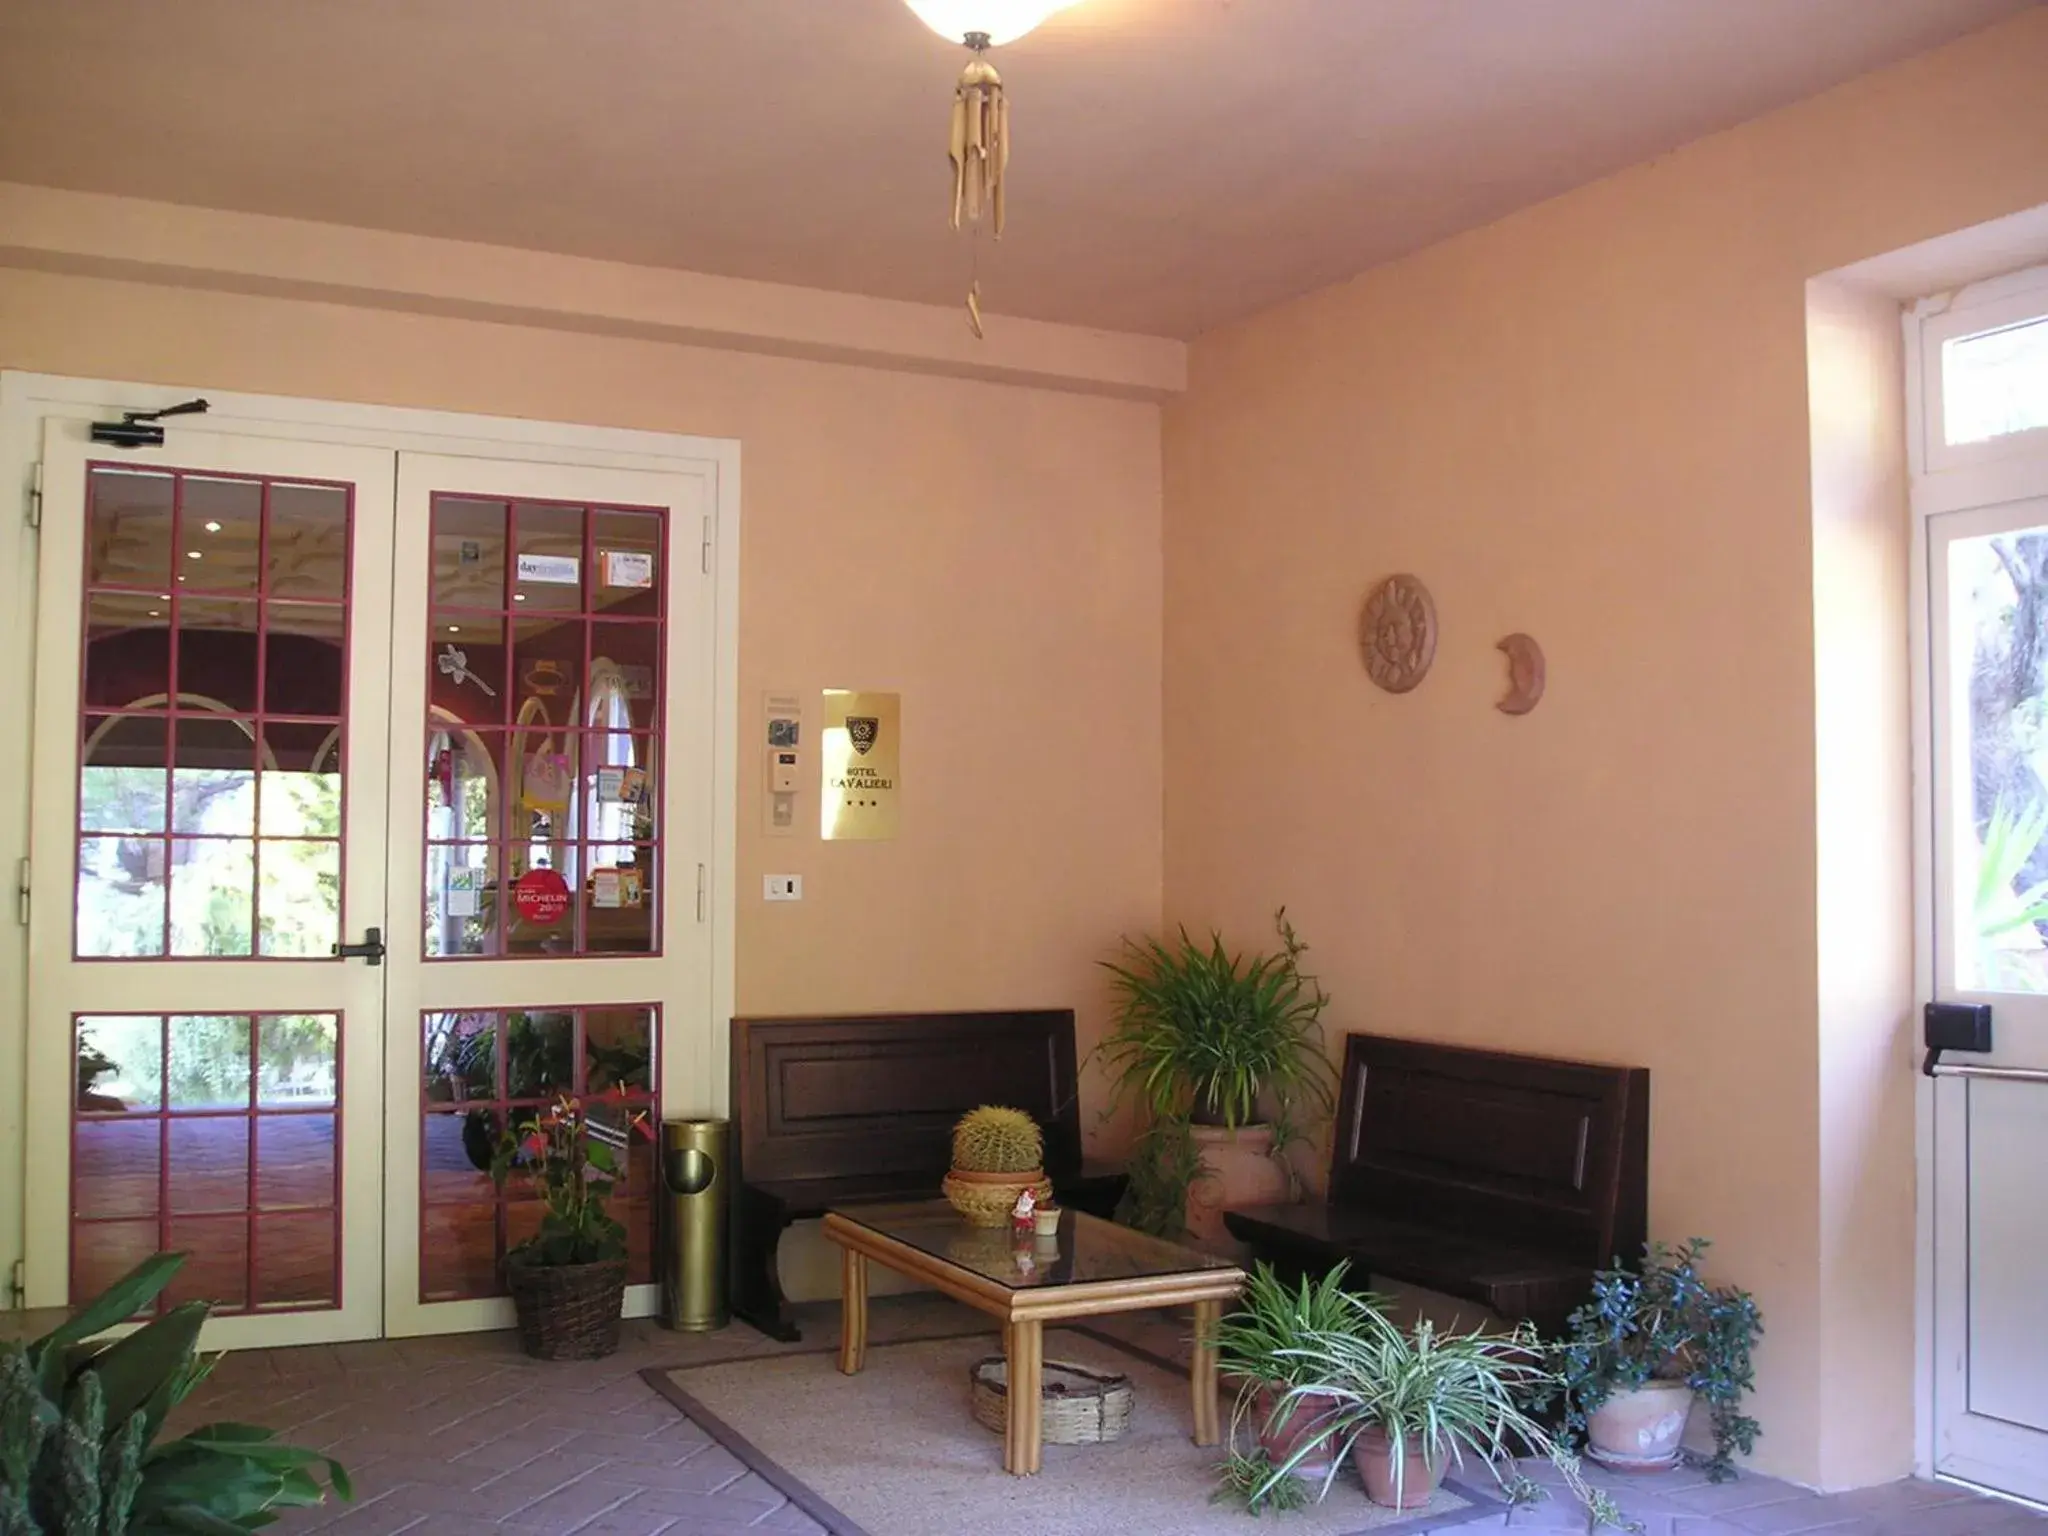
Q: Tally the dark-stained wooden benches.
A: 2